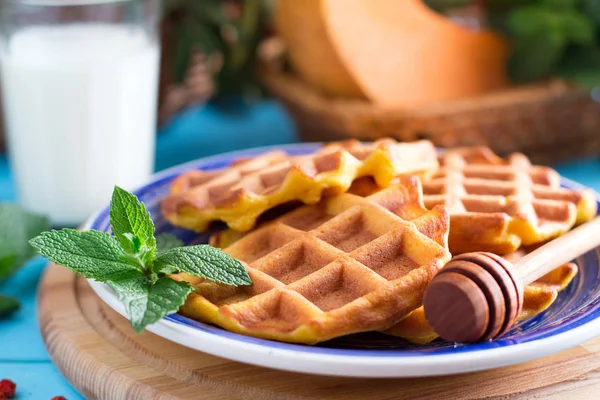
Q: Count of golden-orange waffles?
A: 4